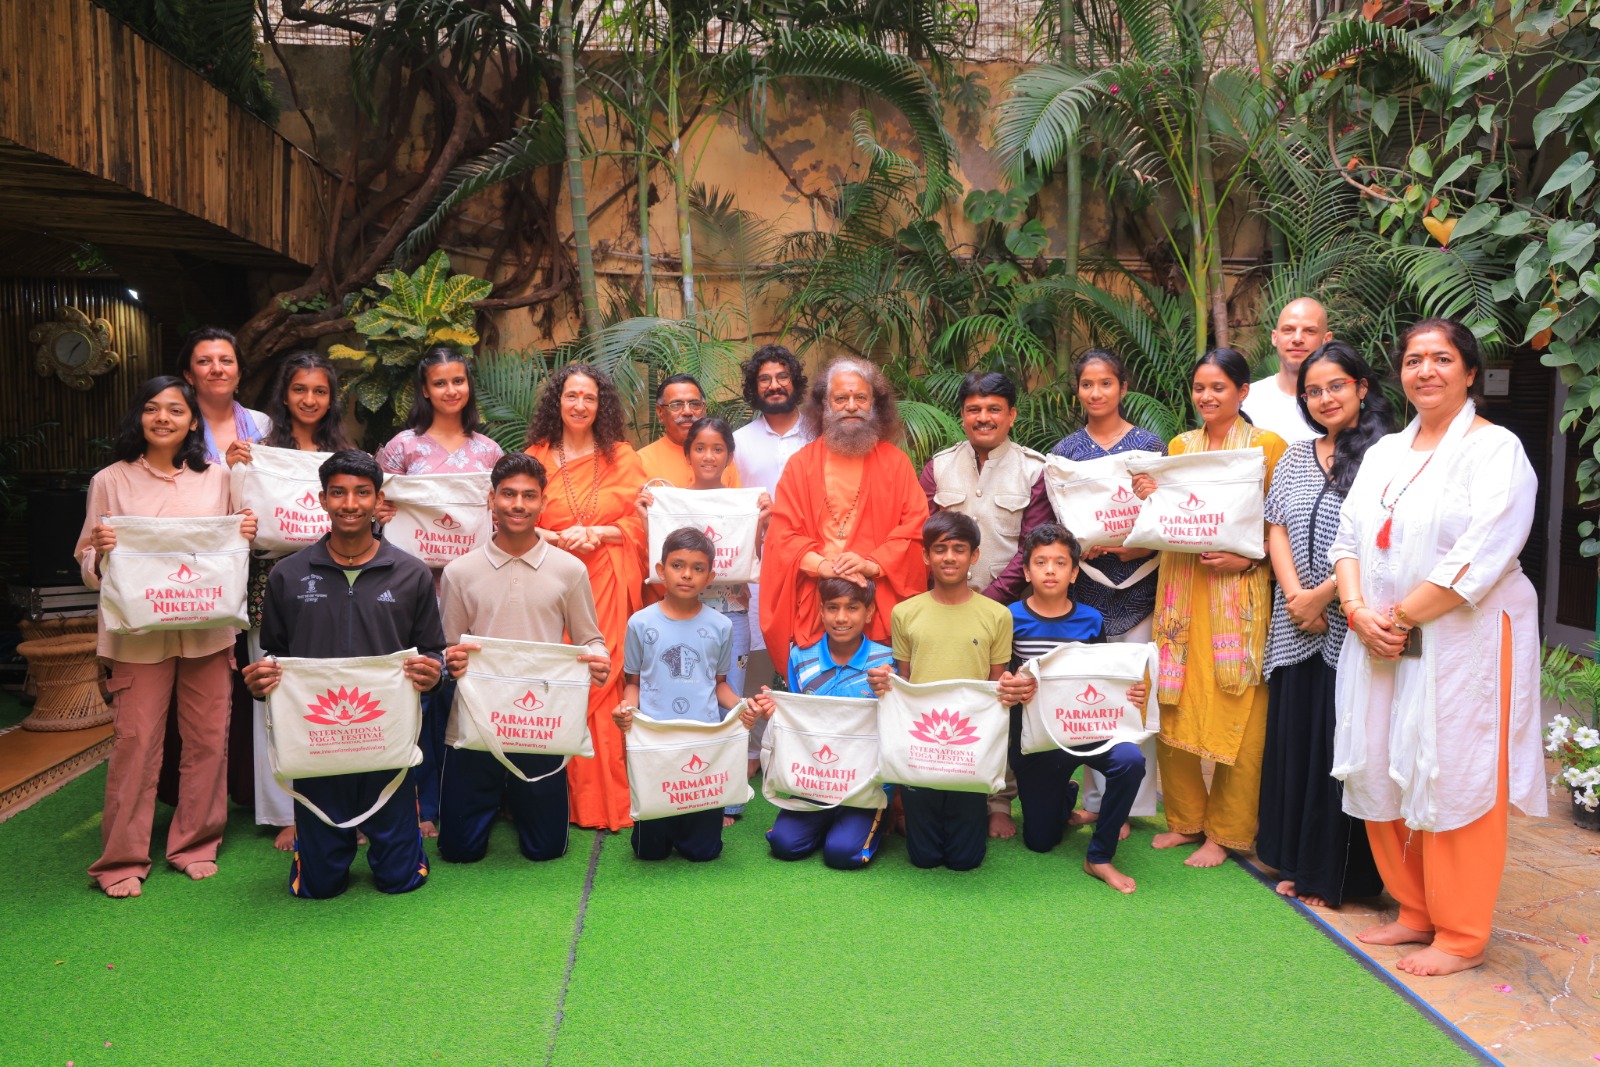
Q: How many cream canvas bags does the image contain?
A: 12